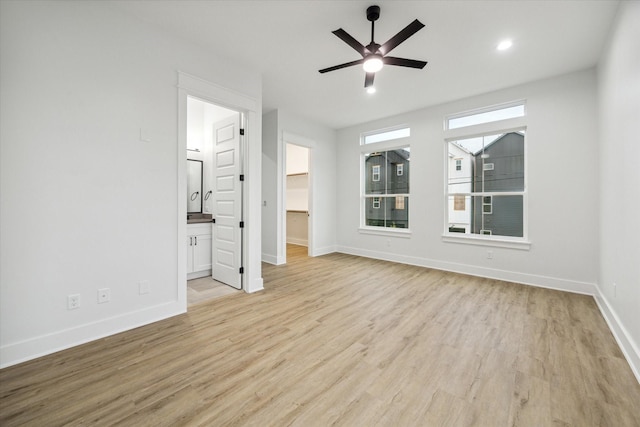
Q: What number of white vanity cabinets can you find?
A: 1